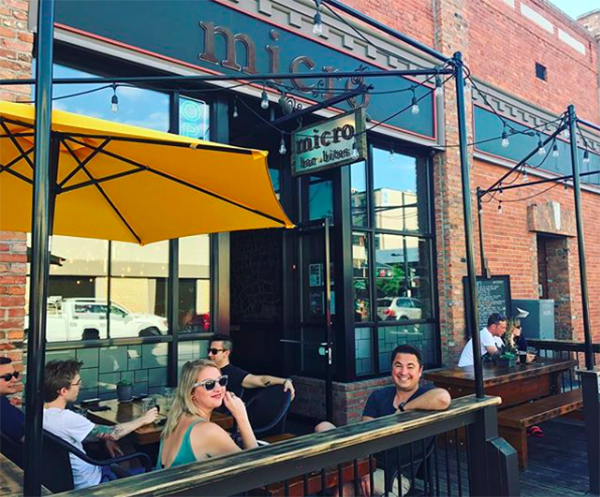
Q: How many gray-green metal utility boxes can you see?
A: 1